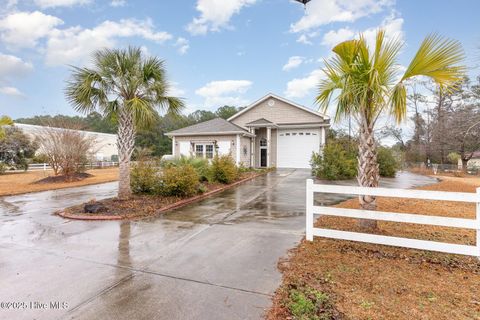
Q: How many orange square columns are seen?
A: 0